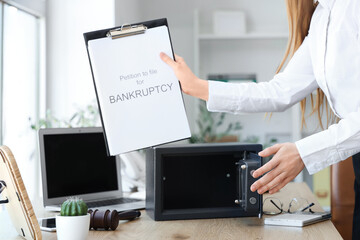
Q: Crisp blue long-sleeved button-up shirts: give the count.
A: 0